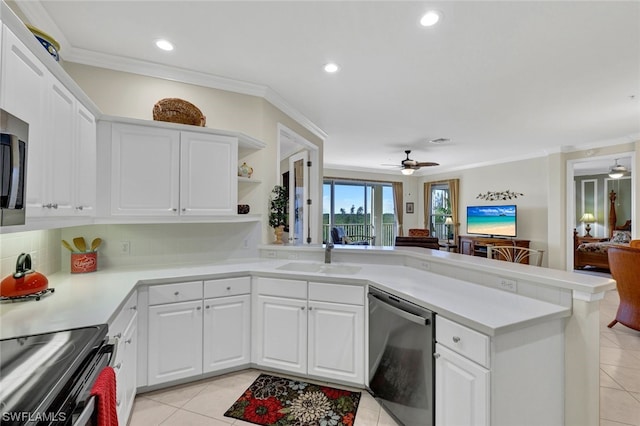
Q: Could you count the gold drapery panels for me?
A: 3